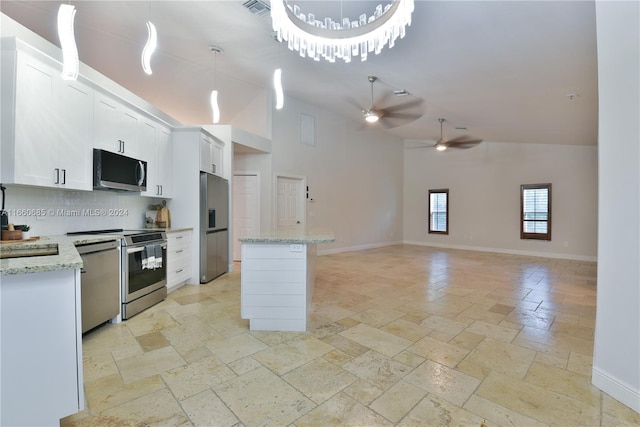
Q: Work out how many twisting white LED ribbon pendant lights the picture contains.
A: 4